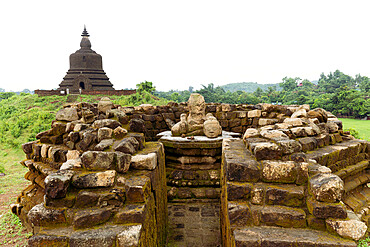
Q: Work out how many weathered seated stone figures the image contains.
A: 1